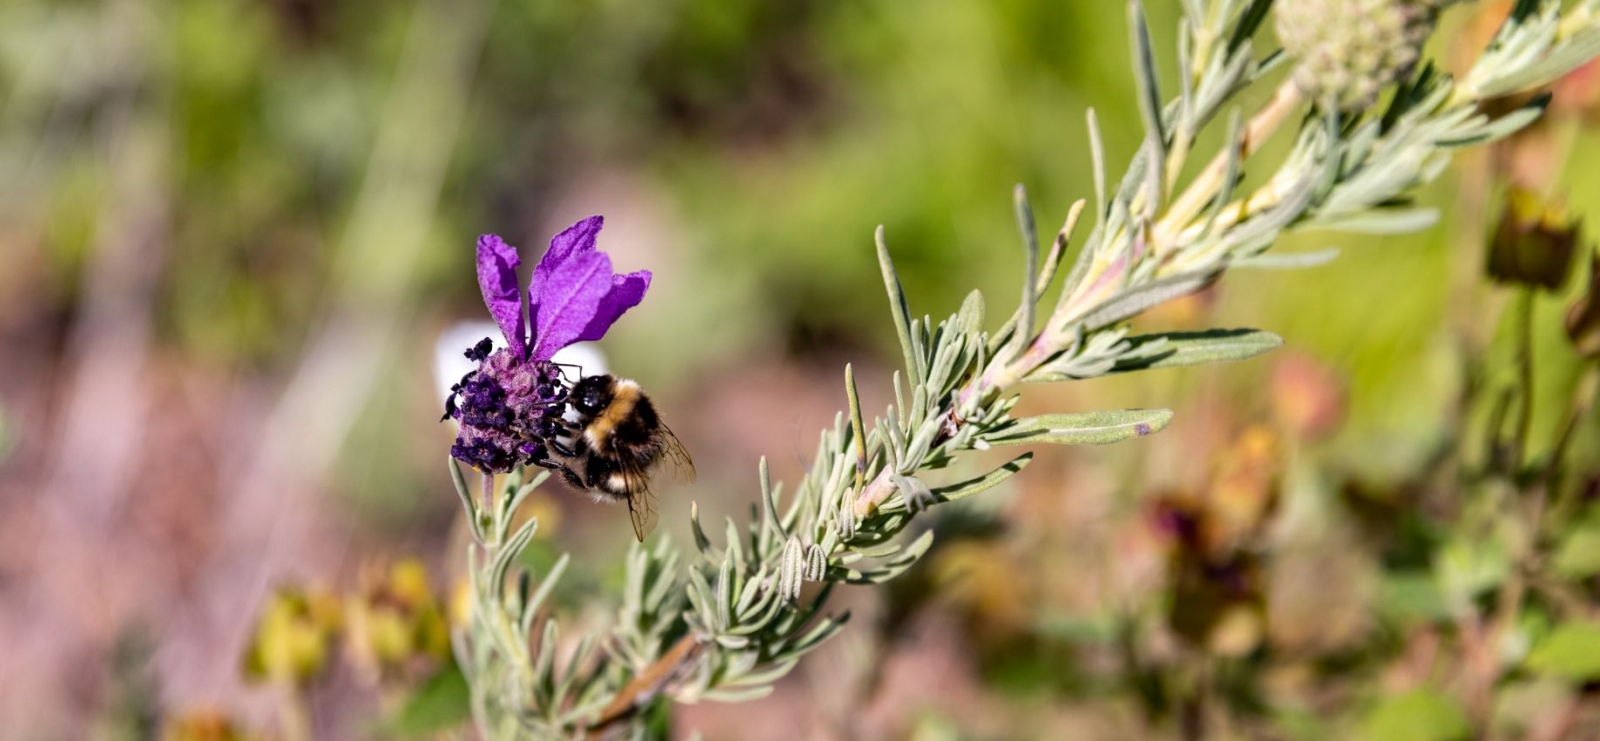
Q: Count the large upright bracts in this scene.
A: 4